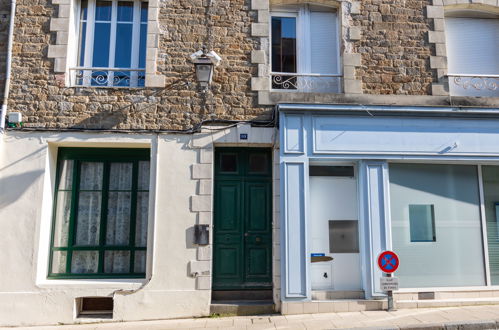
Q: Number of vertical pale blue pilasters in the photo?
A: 2